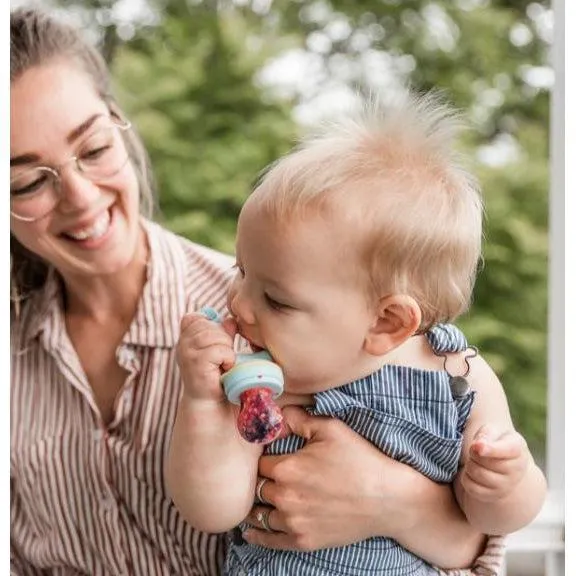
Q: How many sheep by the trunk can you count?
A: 0